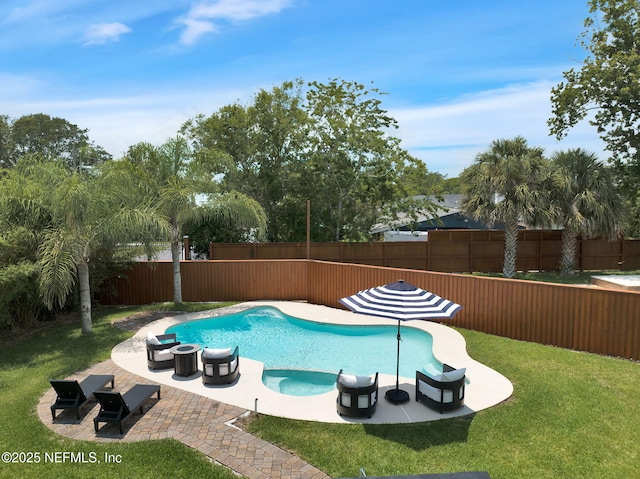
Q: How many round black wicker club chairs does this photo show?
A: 4